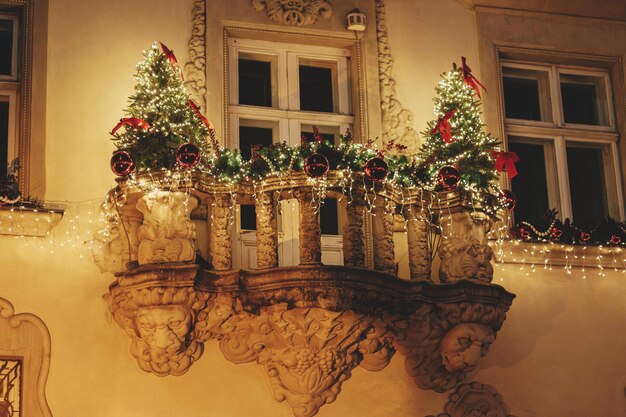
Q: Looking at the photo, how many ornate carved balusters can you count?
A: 6